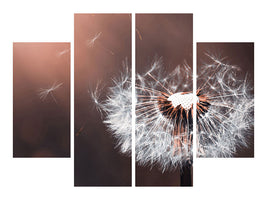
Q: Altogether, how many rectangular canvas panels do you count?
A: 4